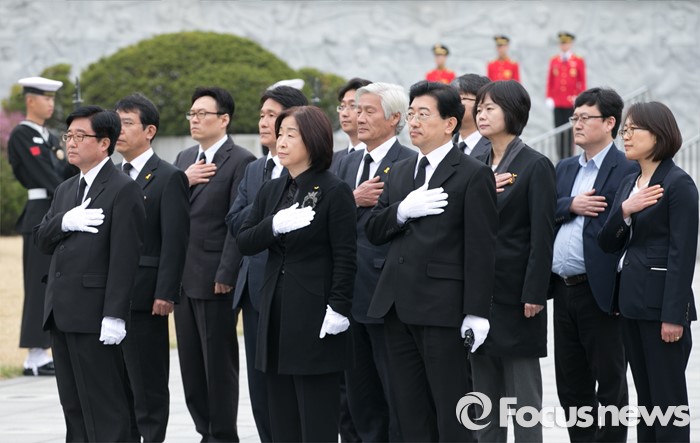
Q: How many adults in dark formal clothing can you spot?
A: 12